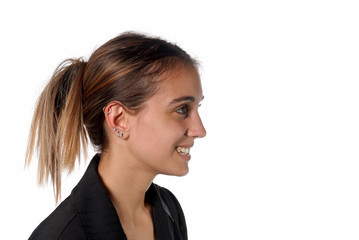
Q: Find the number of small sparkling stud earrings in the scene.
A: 3